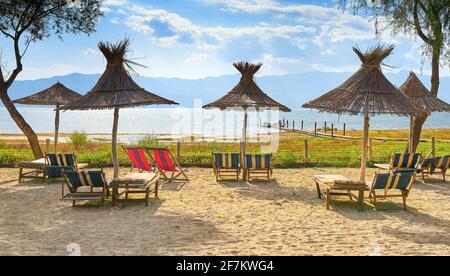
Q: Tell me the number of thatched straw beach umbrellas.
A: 5